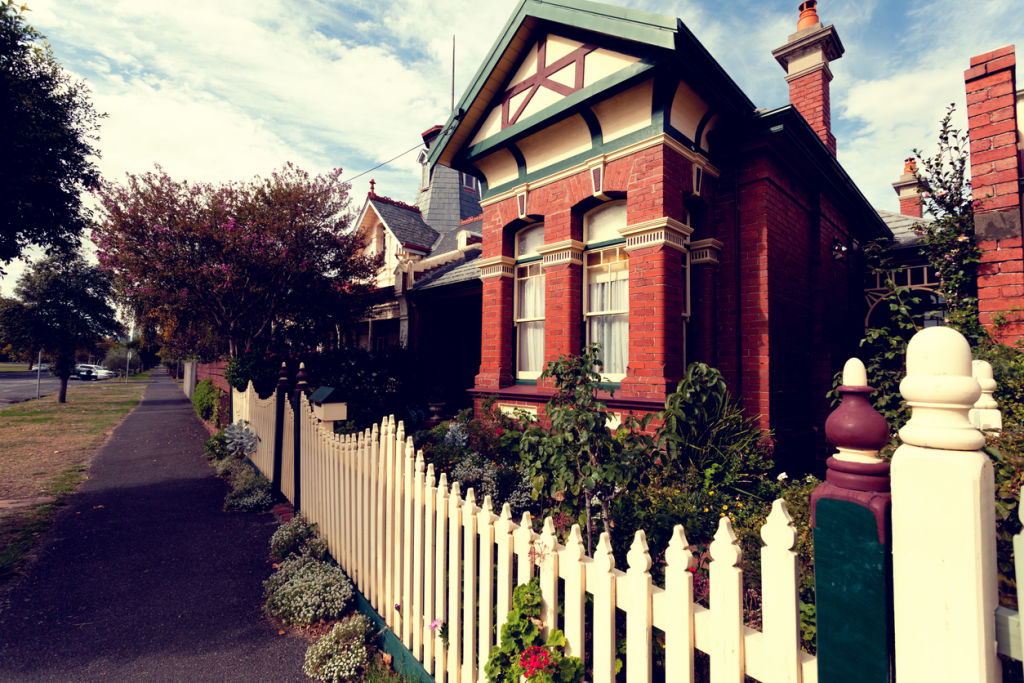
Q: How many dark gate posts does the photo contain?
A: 3